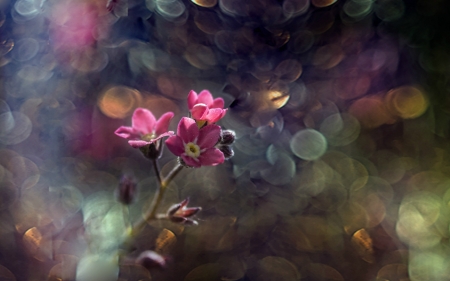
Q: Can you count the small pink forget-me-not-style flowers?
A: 3